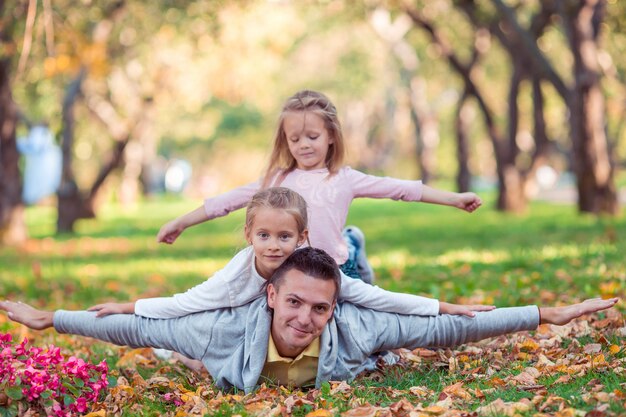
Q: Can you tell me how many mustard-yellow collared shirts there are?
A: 1